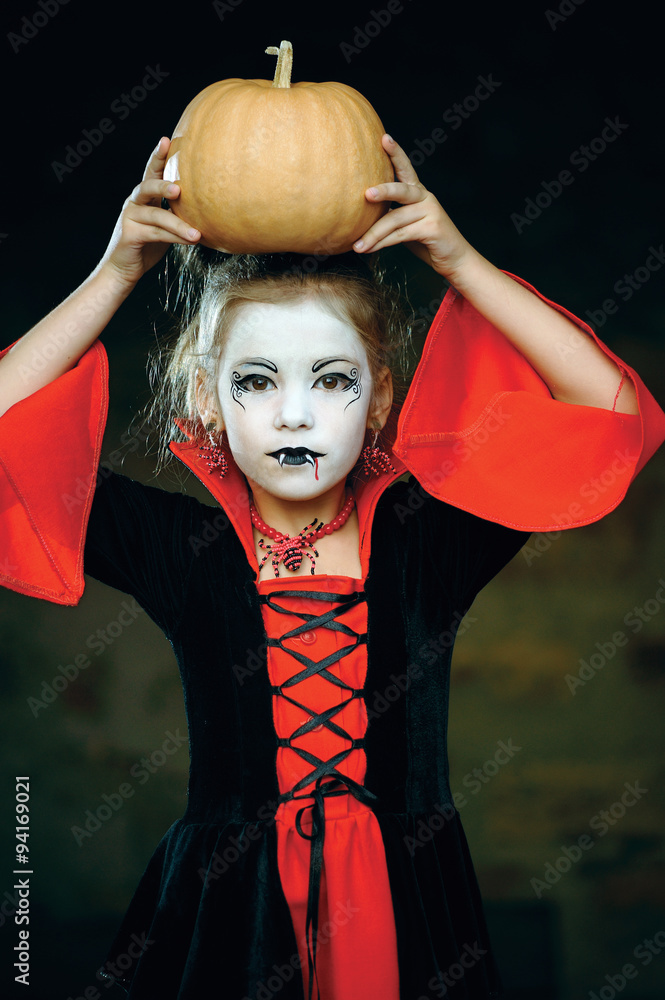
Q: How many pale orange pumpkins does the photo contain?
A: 1